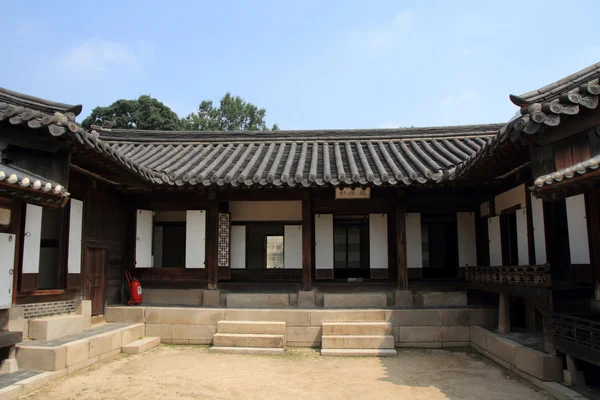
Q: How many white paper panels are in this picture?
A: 15